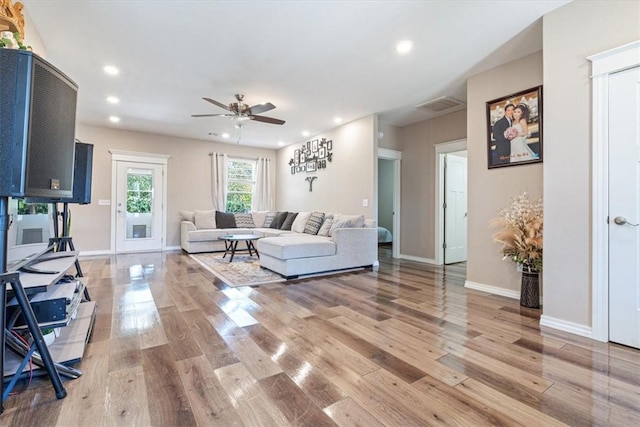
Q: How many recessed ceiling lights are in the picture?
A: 8